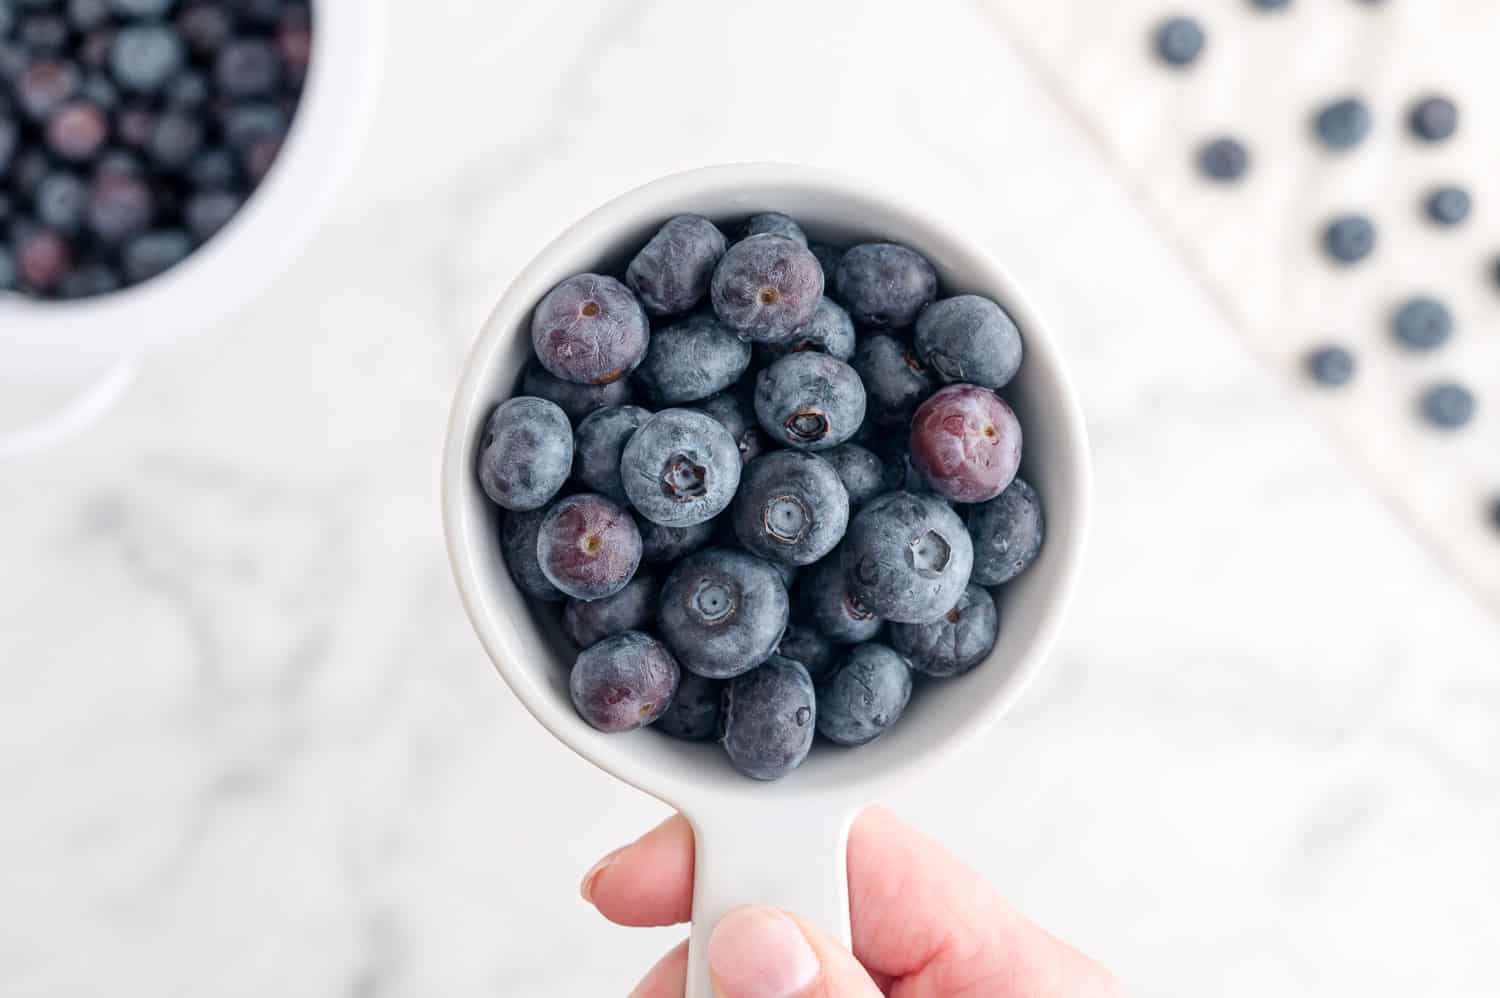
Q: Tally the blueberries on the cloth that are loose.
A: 13